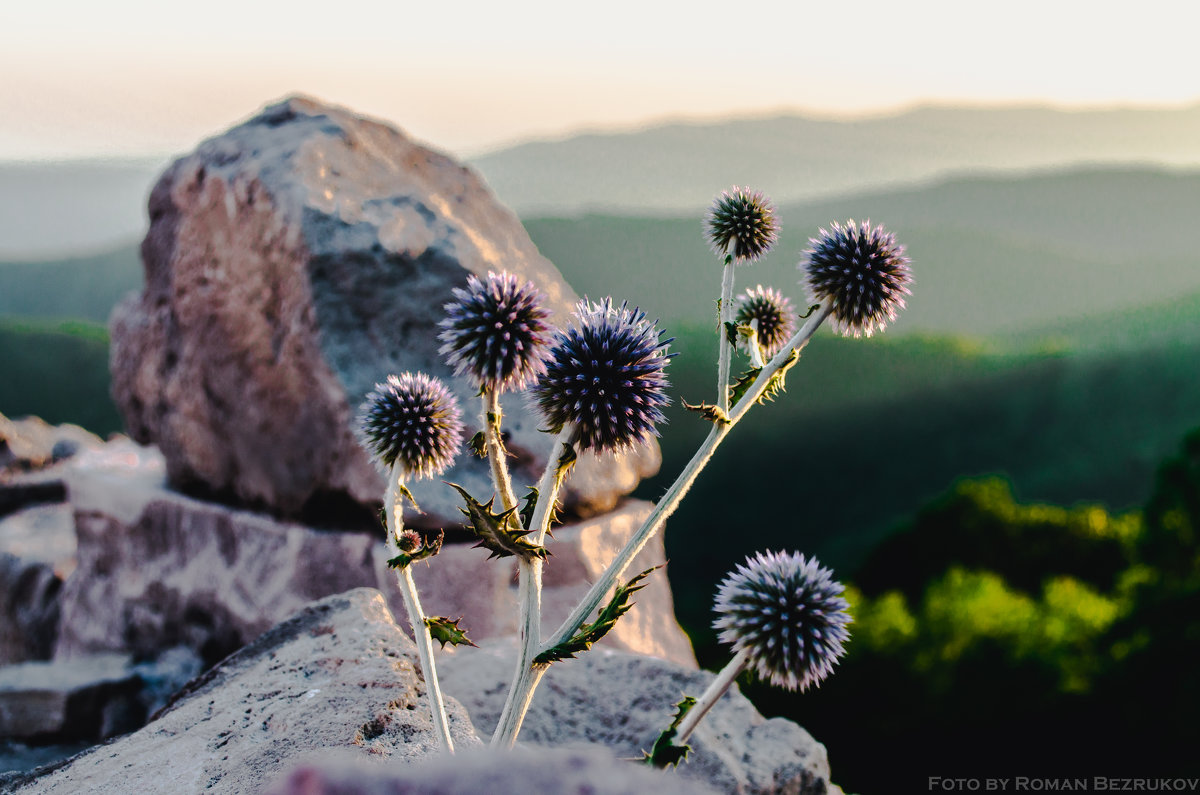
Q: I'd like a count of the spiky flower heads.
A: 7